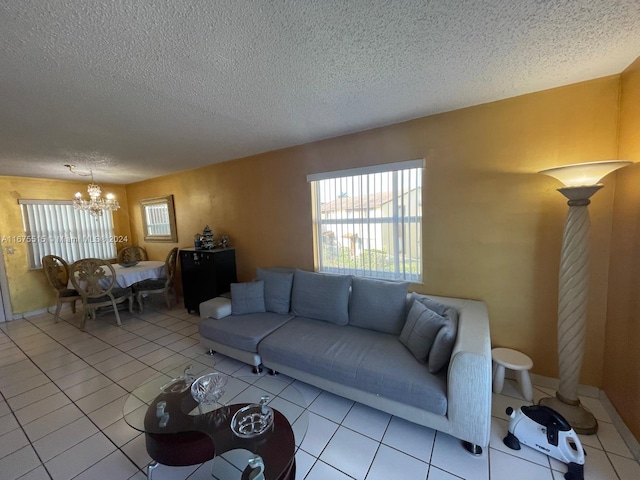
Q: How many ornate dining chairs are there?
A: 4